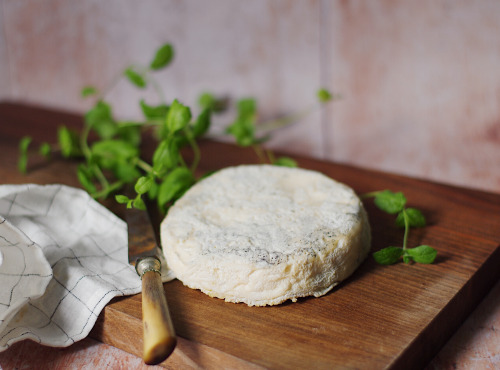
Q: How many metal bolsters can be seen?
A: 1